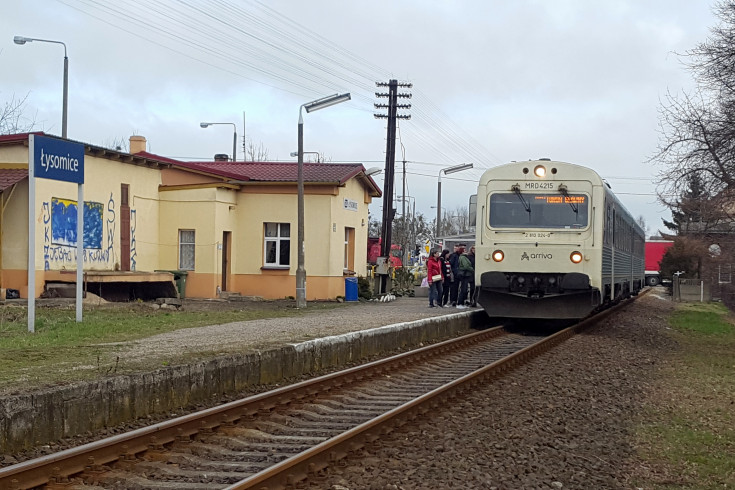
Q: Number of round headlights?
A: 3